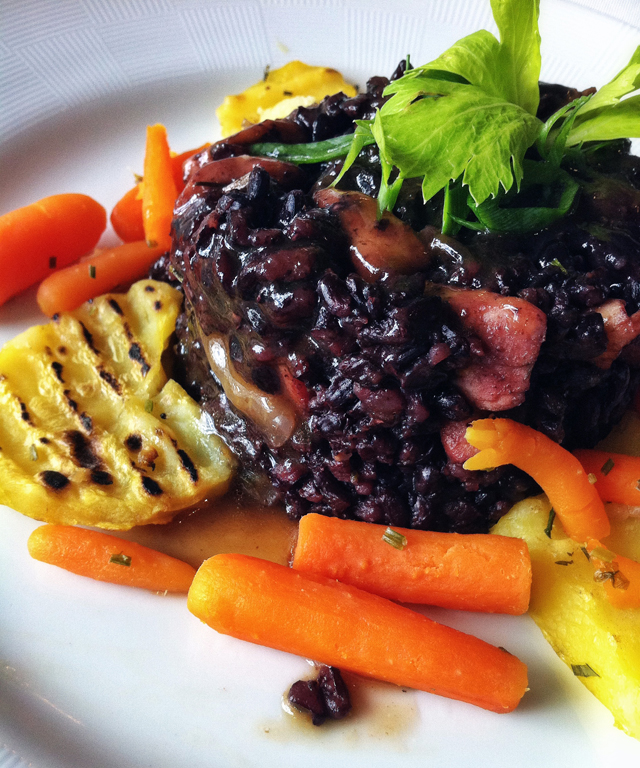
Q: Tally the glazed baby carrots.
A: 10